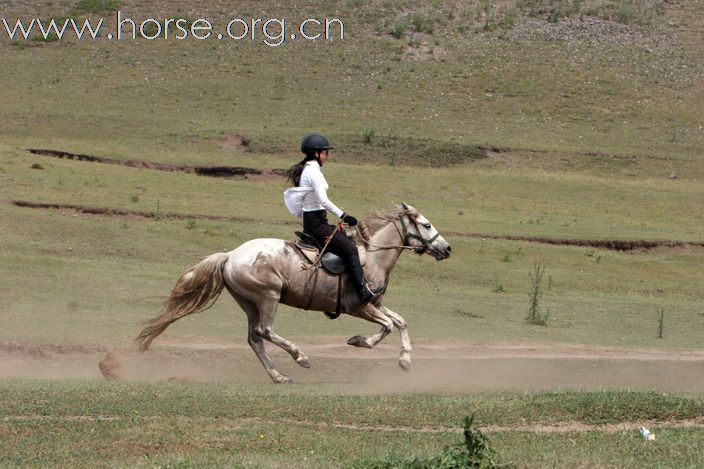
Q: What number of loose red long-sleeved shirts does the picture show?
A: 0